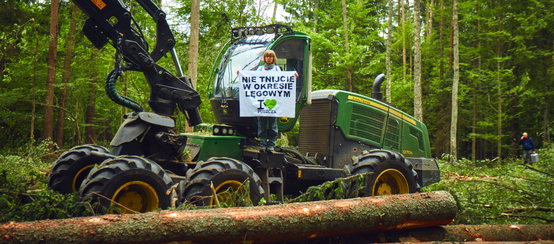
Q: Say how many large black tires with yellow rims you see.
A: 4